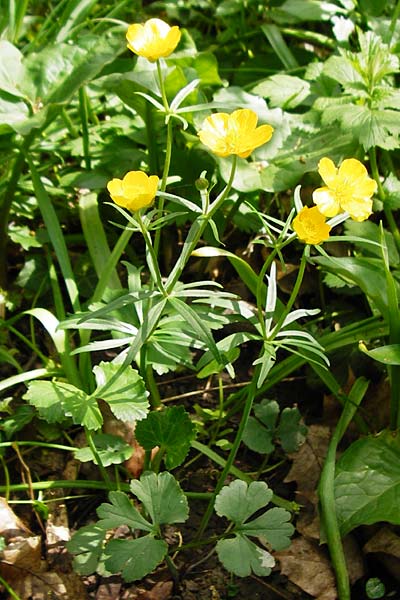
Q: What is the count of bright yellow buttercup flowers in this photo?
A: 5